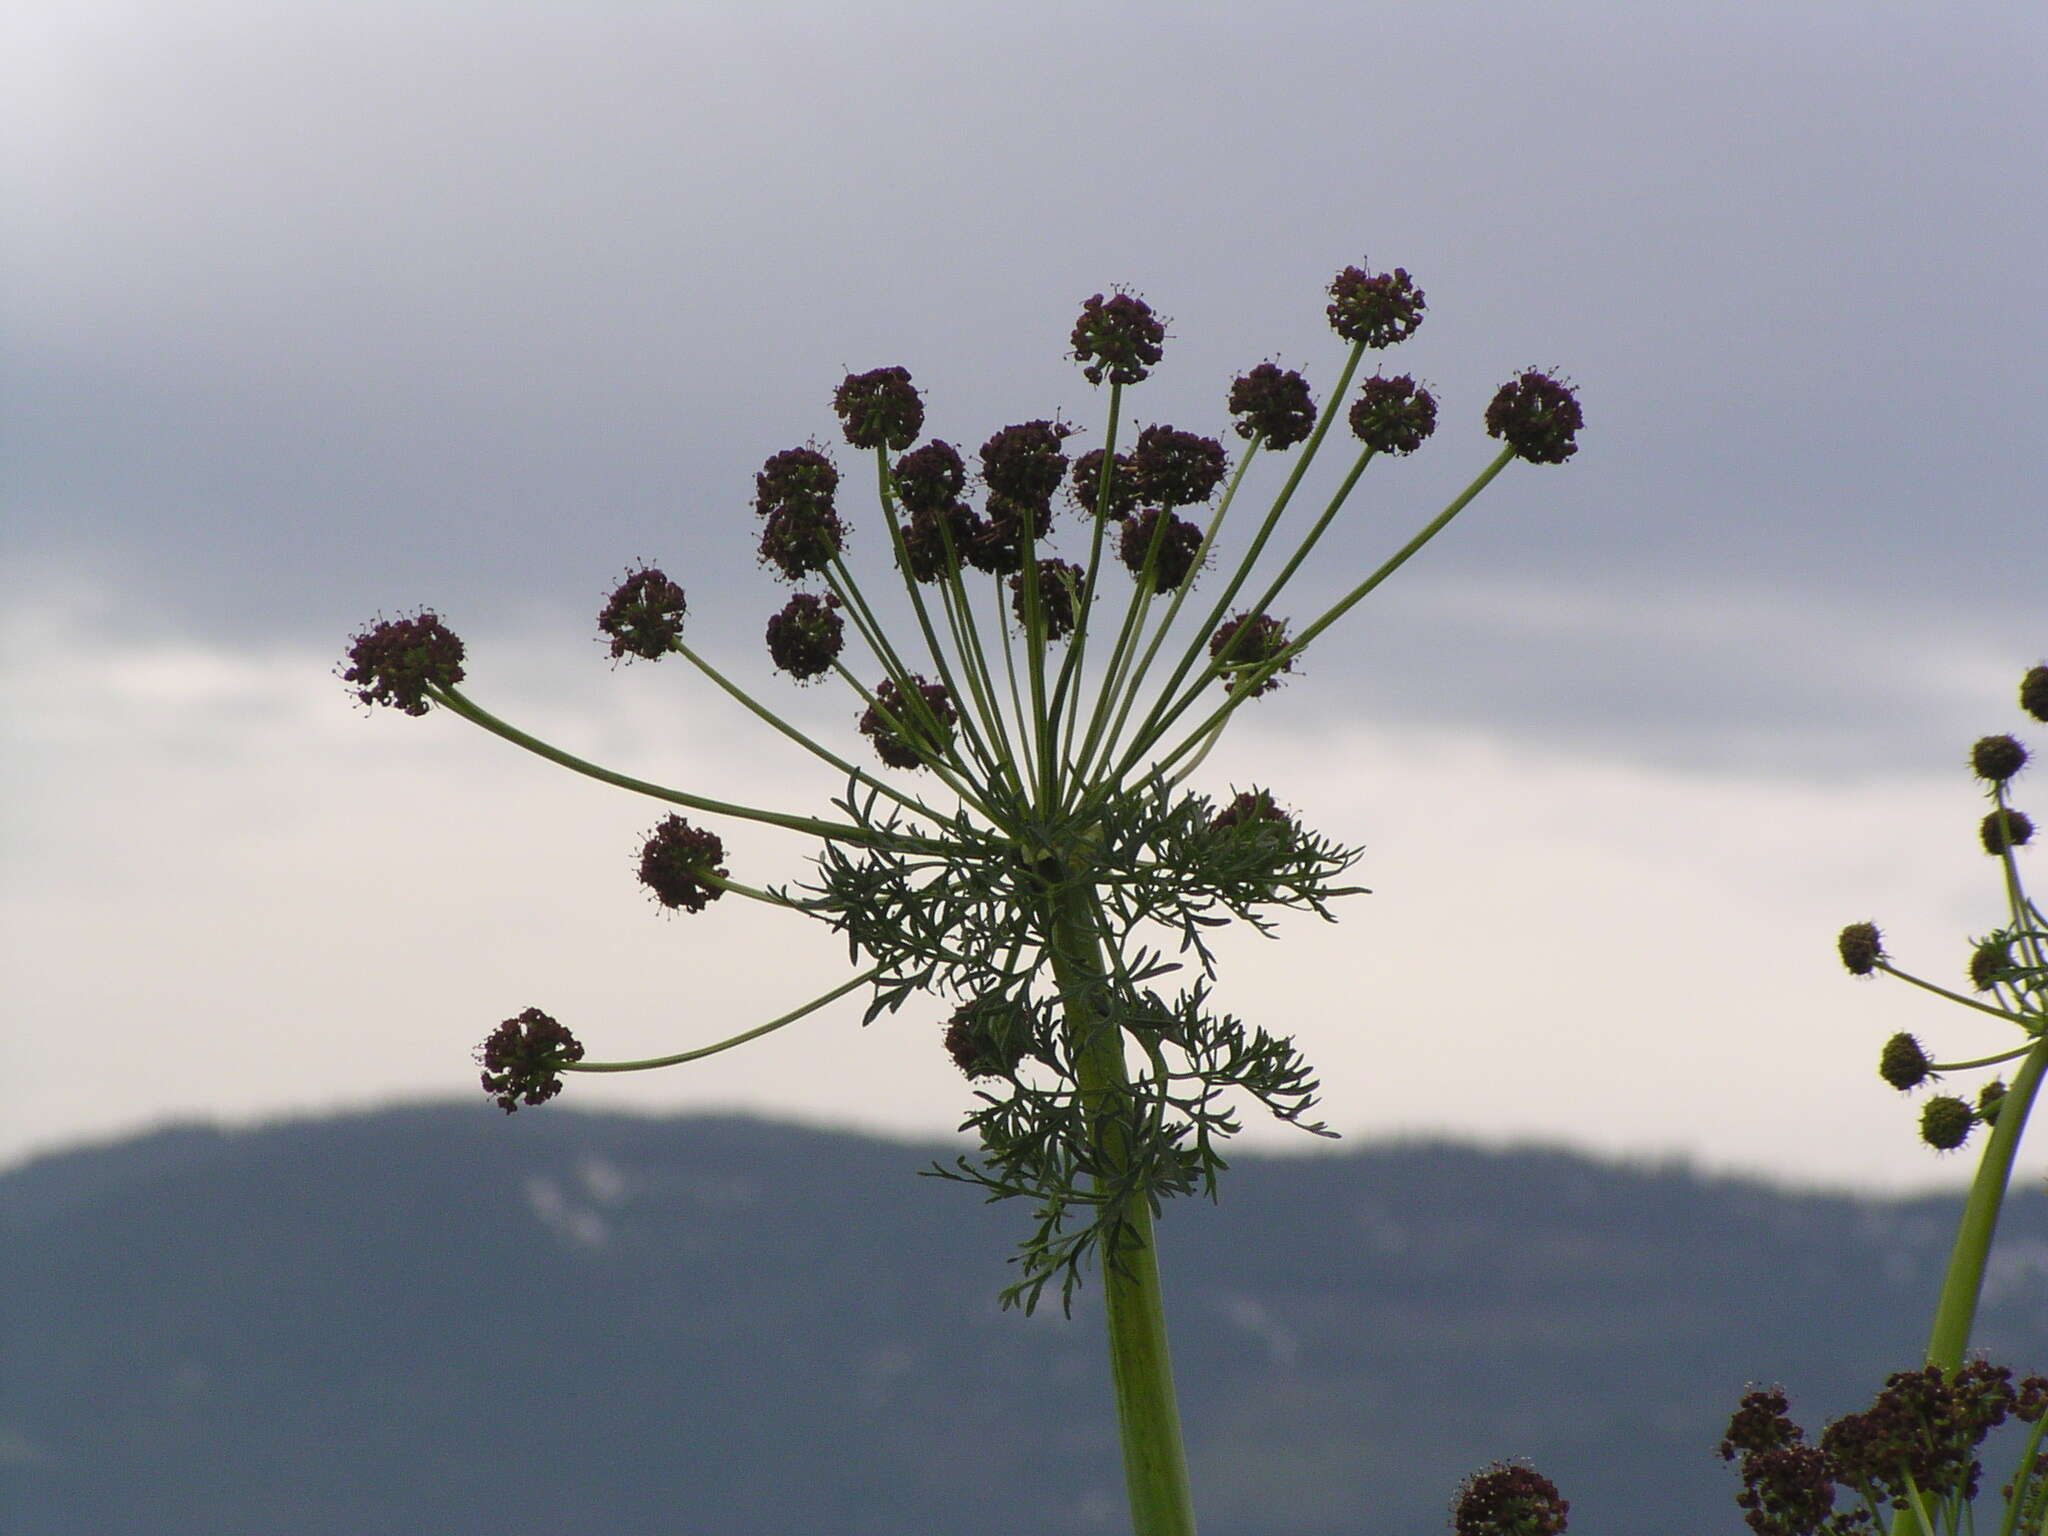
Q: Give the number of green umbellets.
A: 8